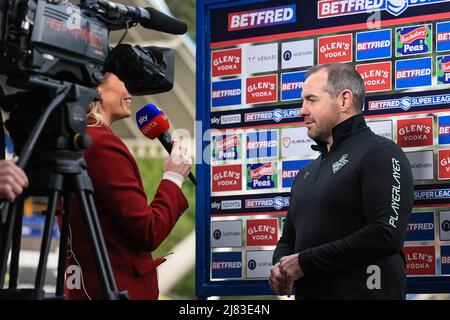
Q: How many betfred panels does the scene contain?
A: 11